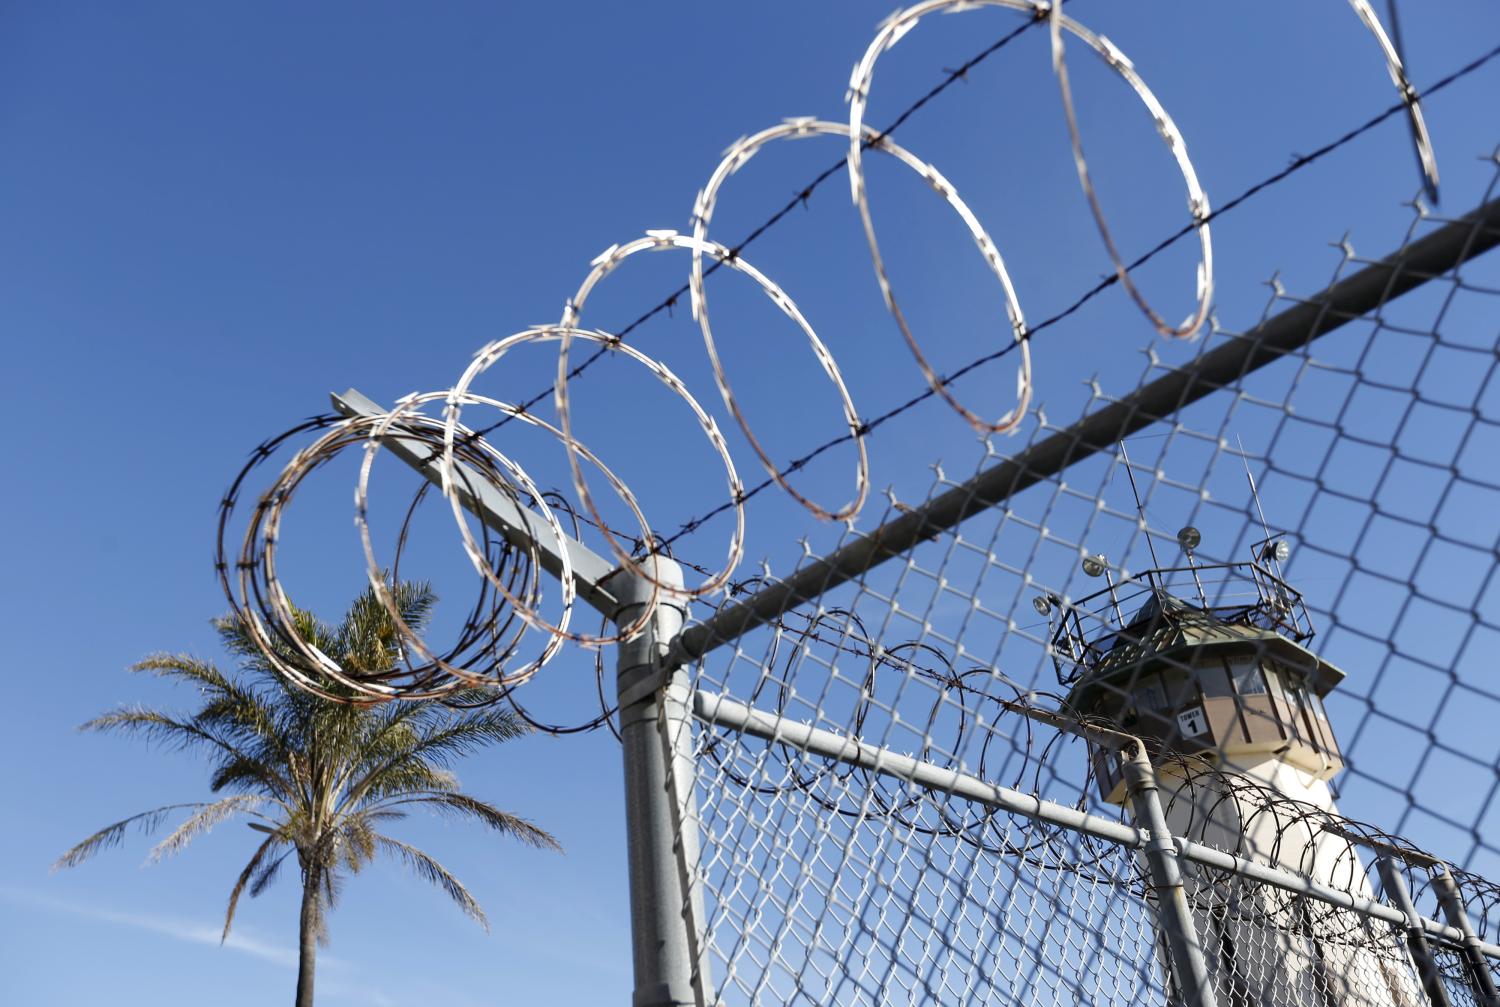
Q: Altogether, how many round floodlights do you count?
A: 4